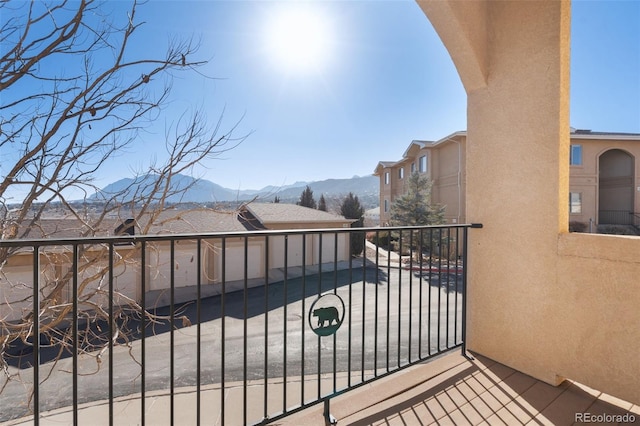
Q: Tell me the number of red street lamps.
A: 0